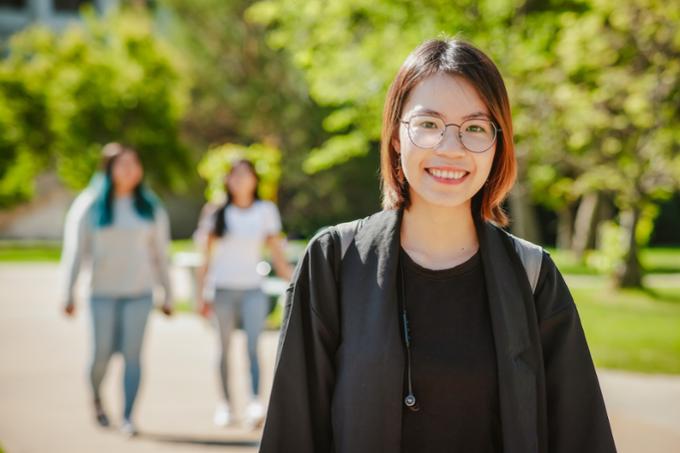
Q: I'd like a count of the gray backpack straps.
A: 2